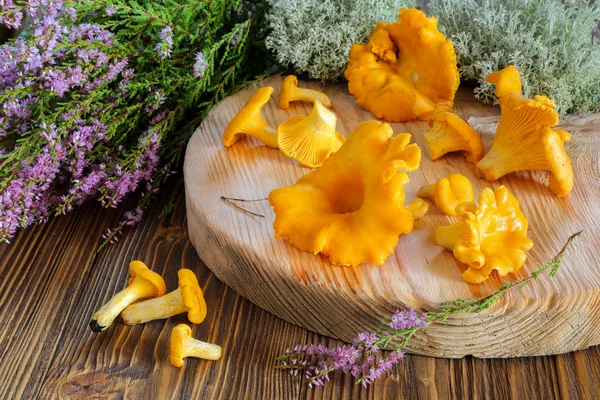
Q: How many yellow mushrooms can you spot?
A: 12